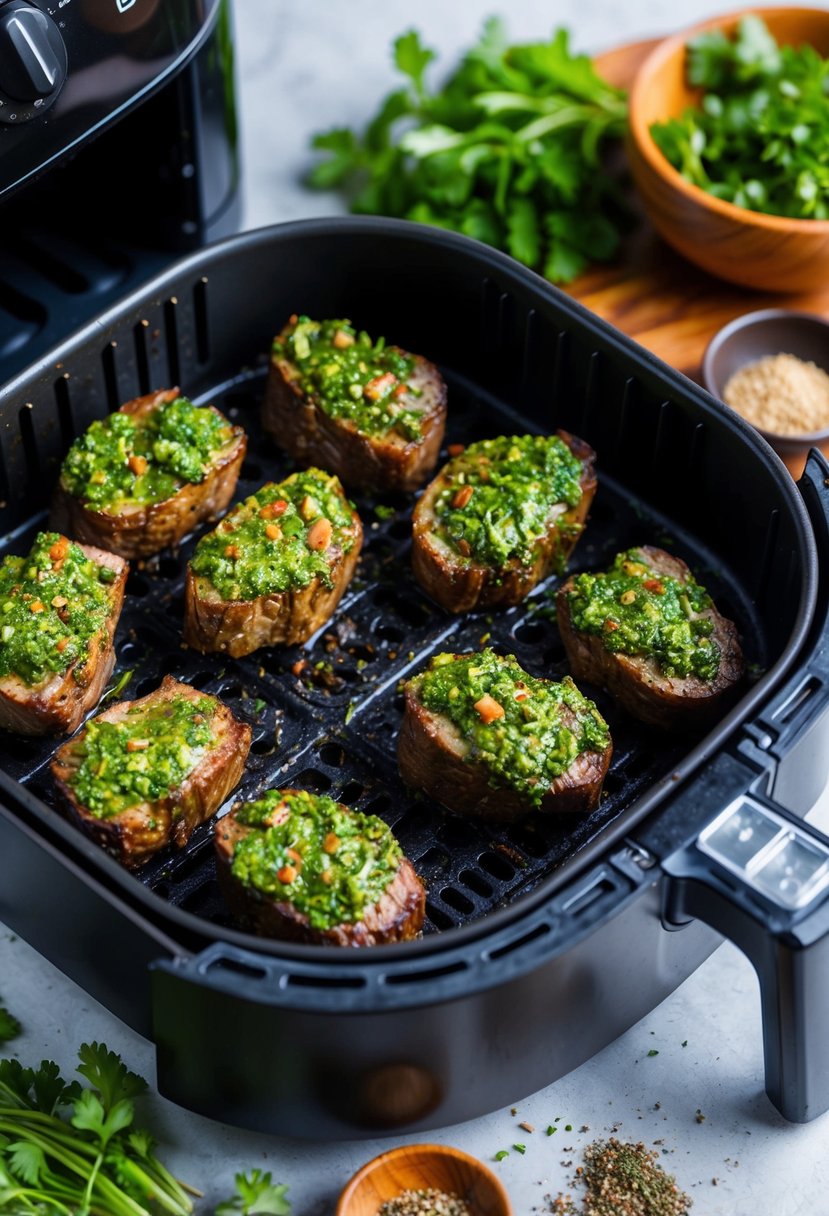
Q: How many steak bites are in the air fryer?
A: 9